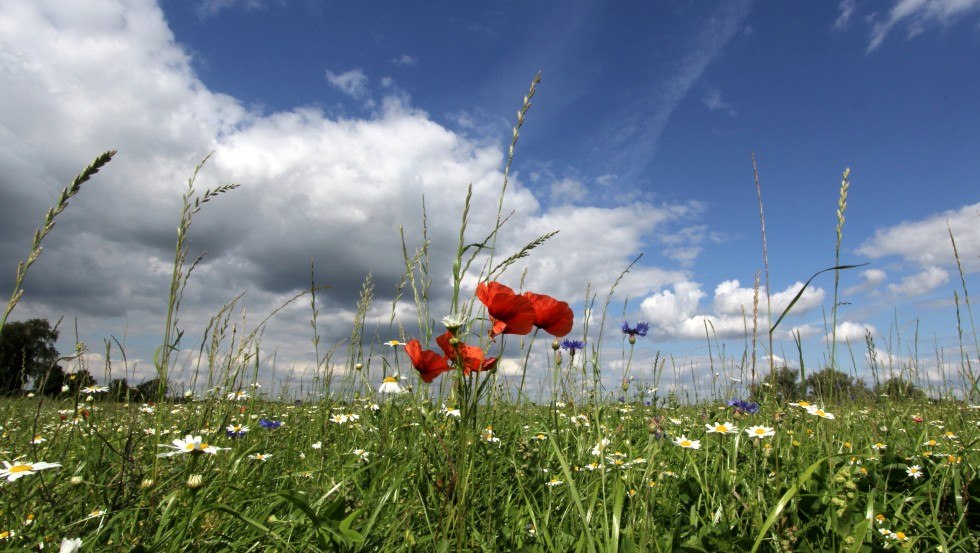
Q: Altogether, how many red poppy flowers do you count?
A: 4